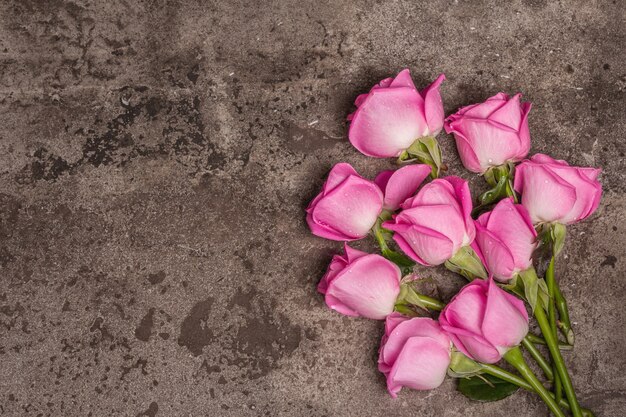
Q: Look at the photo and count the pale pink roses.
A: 9